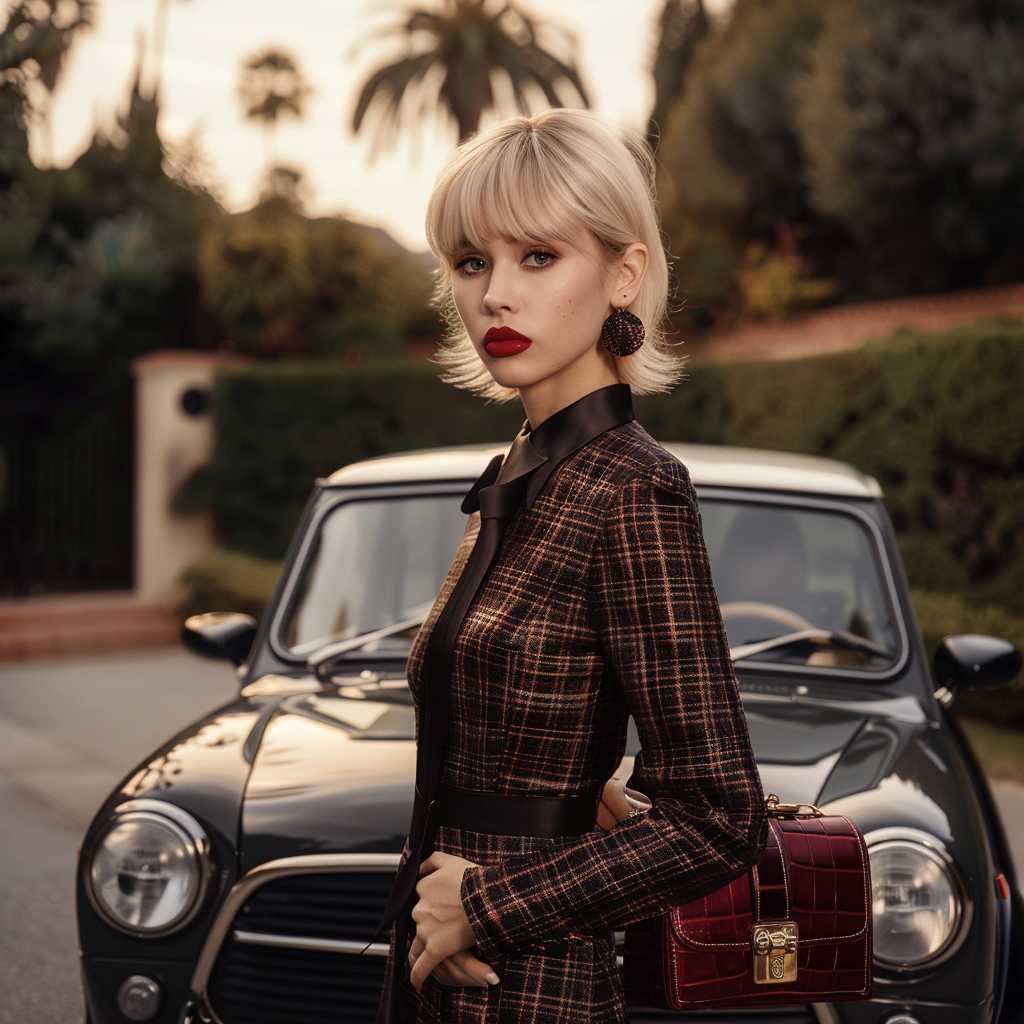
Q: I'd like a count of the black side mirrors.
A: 2